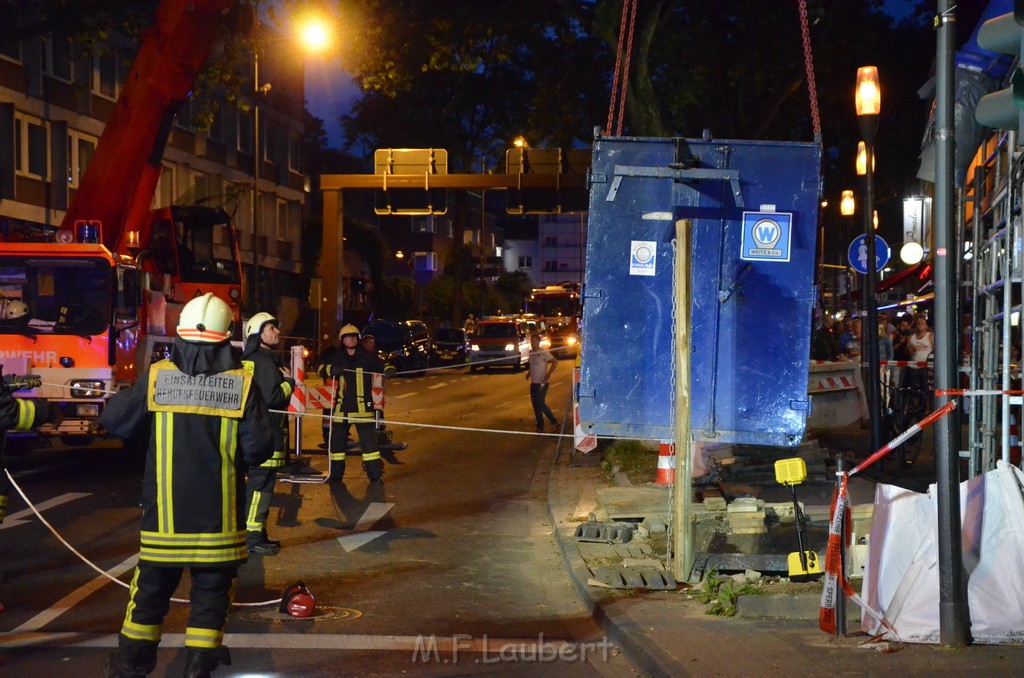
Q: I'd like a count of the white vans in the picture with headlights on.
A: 1